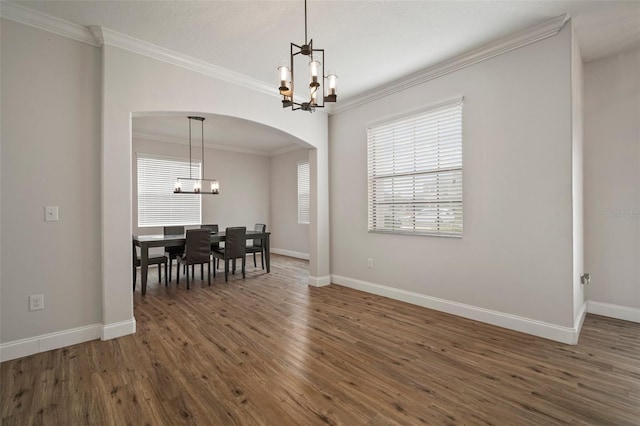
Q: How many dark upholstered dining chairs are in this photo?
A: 6